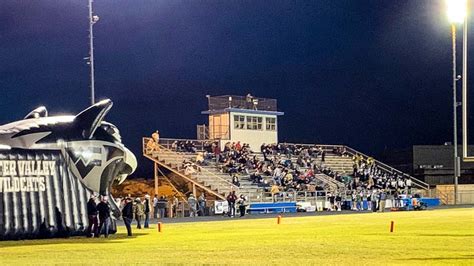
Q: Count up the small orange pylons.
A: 3